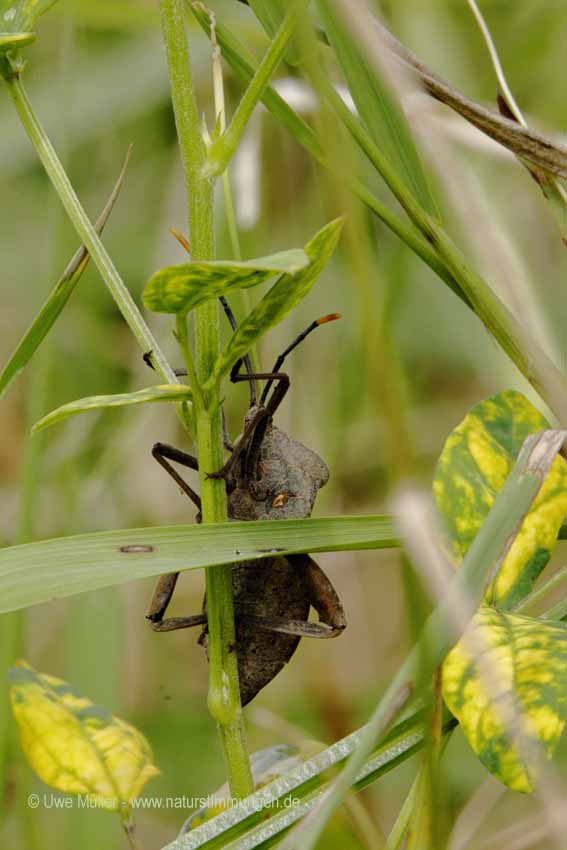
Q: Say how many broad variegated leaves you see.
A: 3